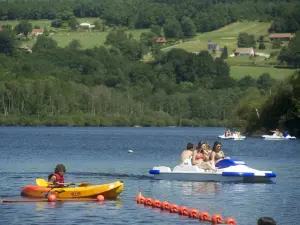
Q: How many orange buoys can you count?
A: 12